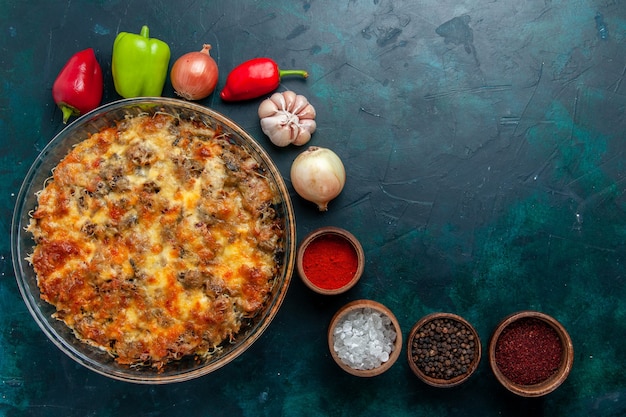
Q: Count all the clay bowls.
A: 4